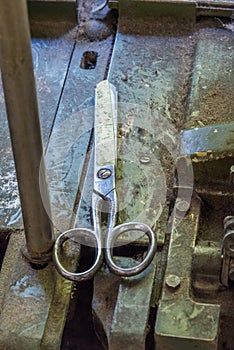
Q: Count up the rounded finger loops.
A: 2